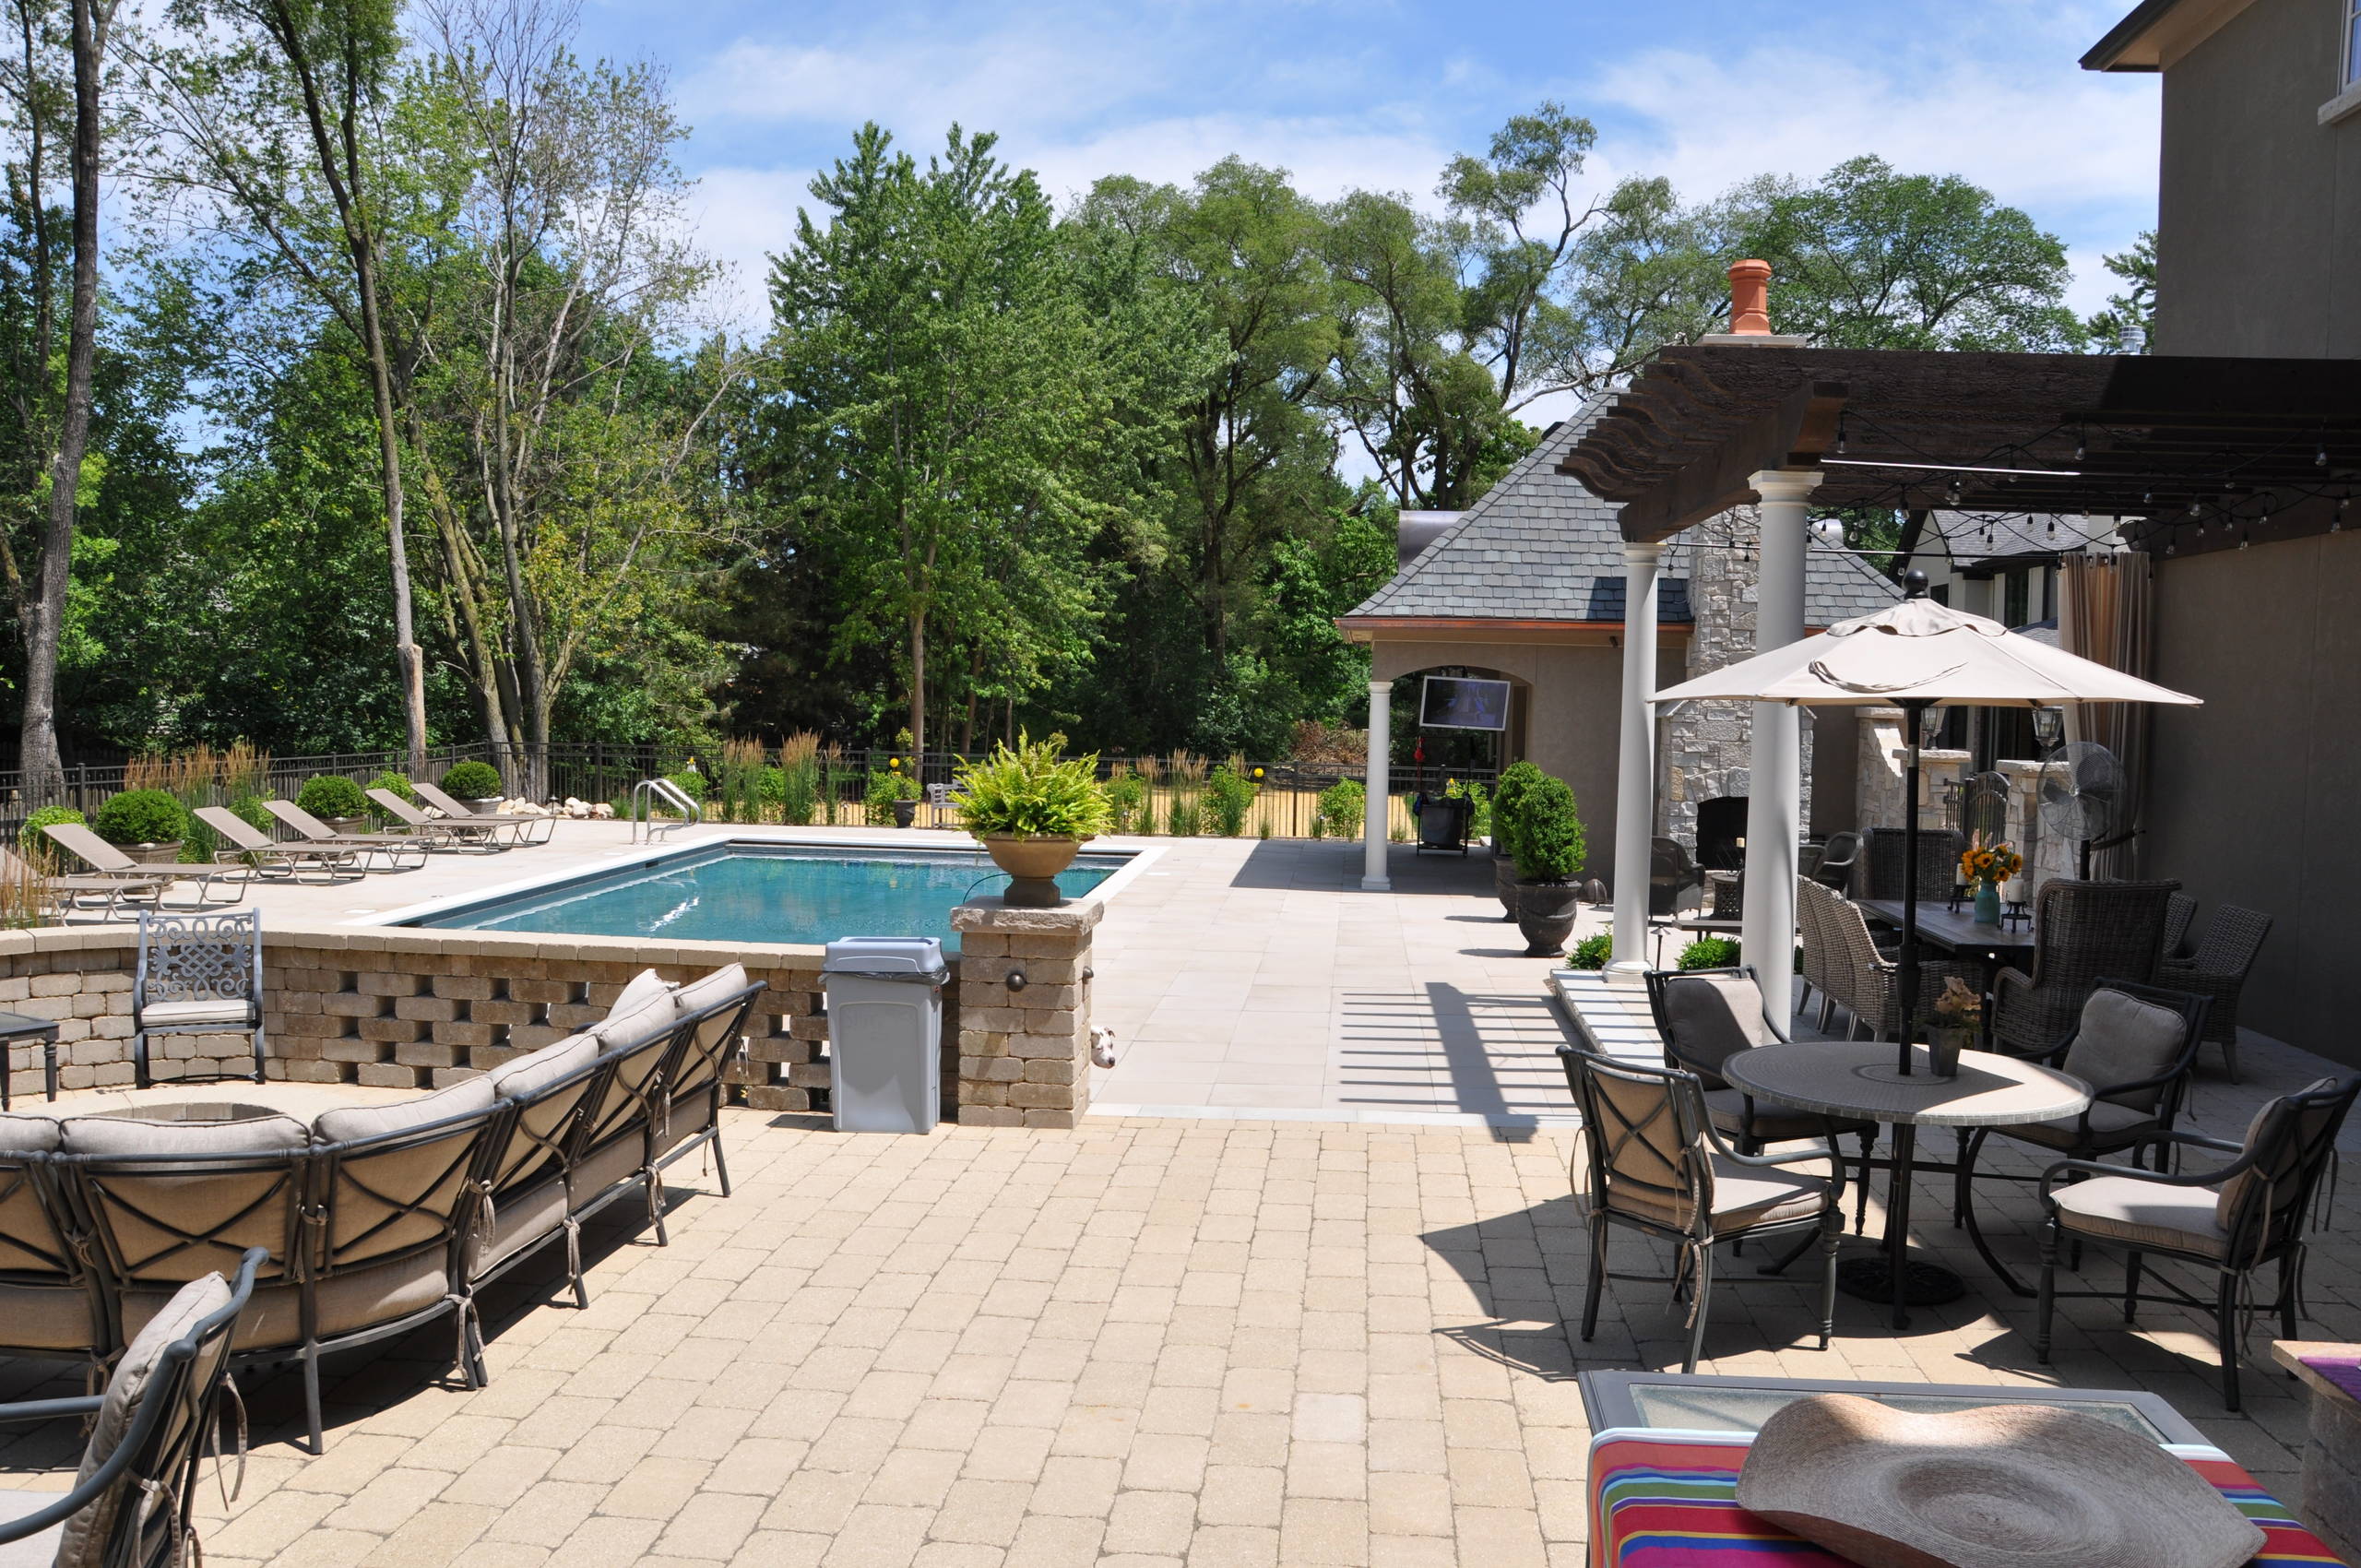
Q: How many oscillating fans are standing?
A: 1